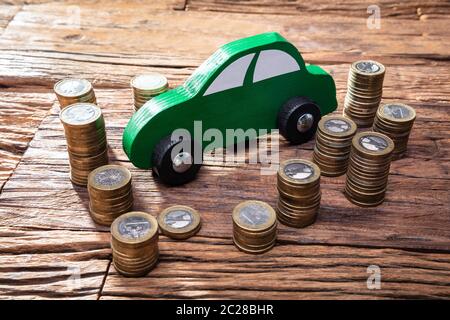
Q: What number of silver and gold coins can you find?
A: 12